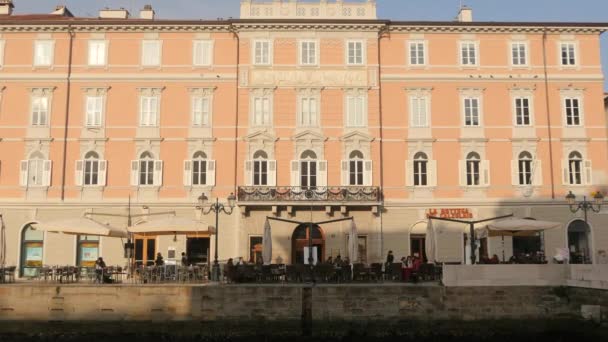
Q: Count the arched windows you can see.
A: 11